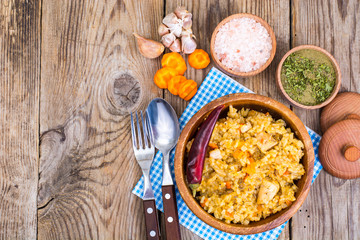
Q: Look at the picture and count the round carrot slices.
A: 5